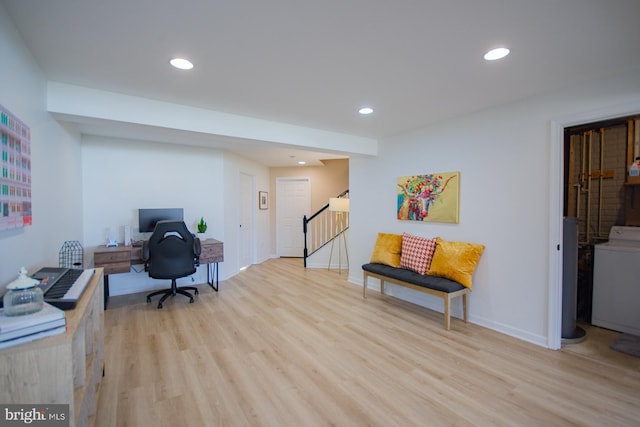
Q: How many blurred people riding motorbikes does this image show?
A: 0